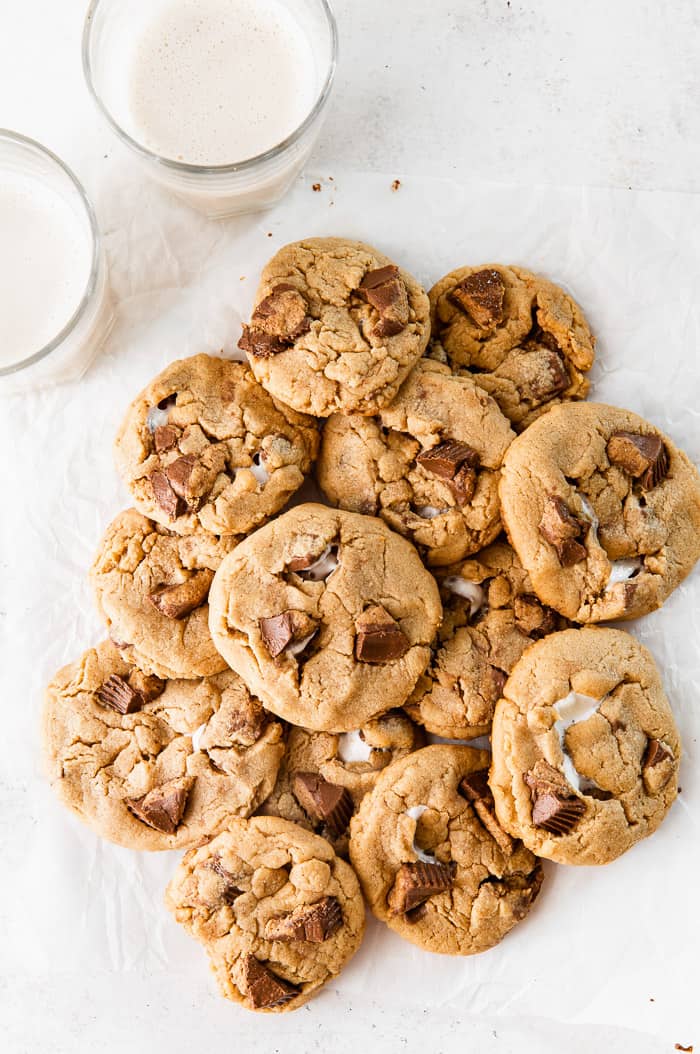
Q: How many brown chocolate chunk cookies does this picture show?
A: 13